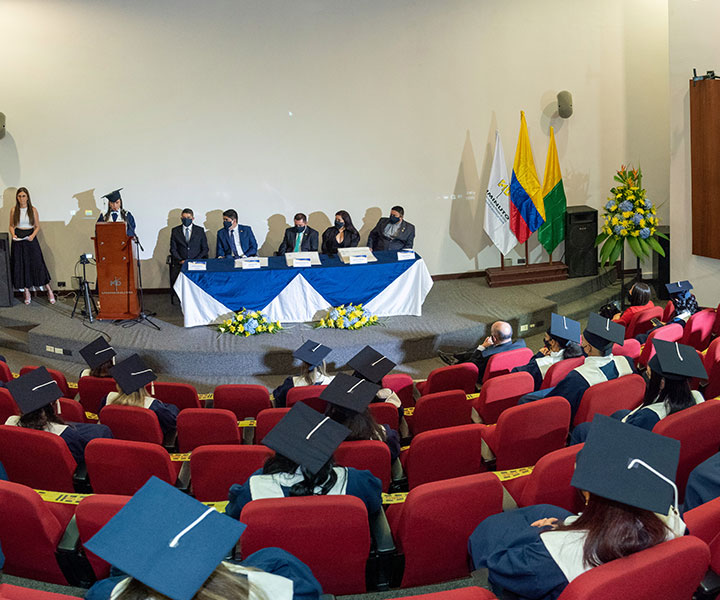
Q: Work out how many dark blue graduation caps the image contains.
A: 14